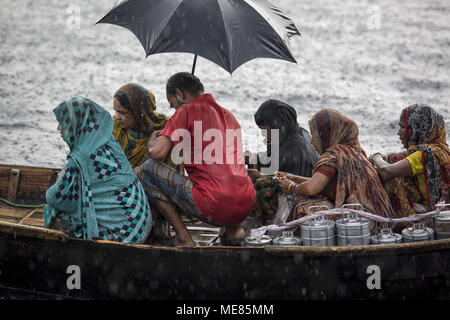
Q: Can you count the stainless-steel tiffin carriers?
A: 7